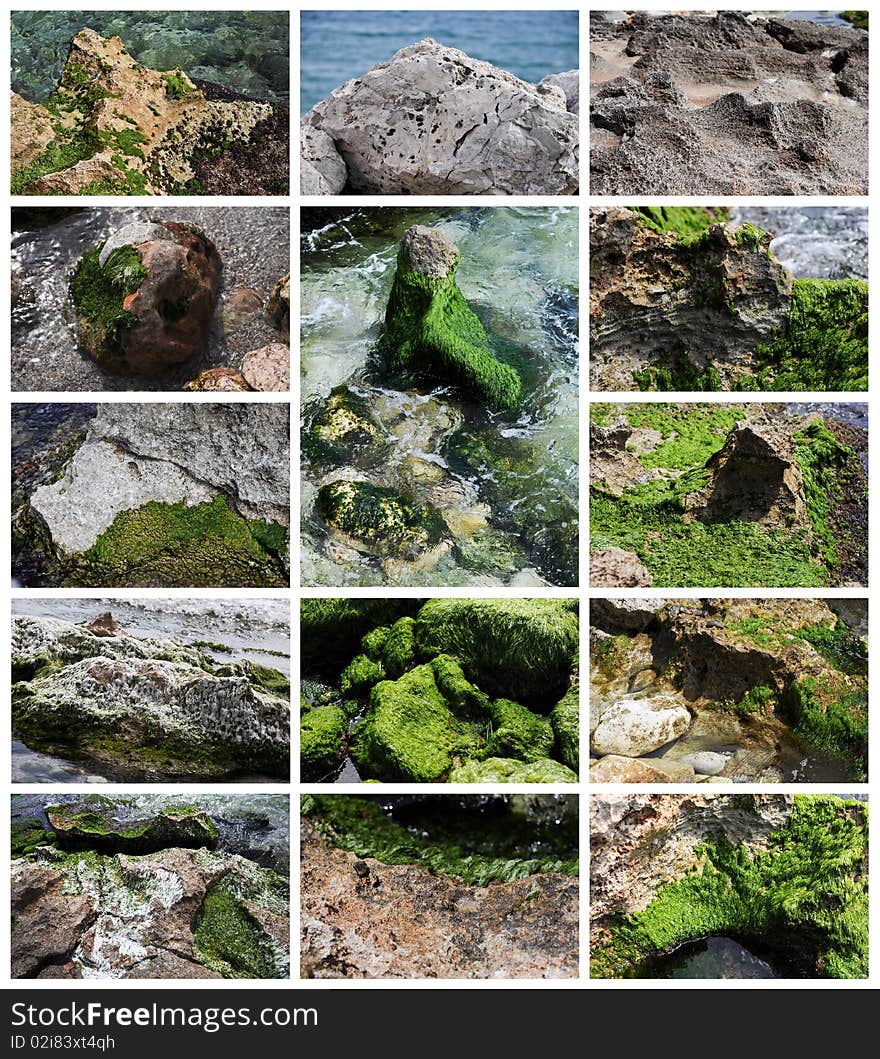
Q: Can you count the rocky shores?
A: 14